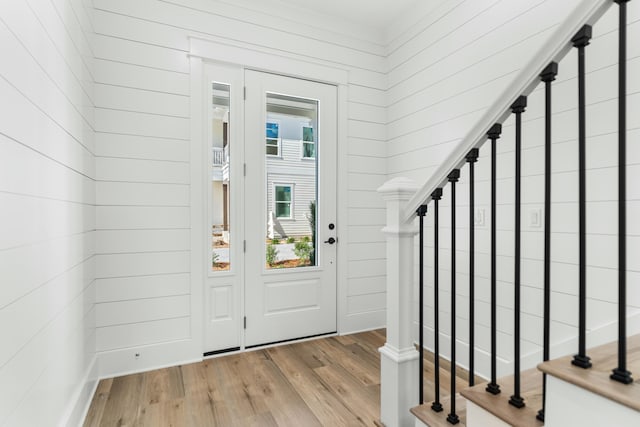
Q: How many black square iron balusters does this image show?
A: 9